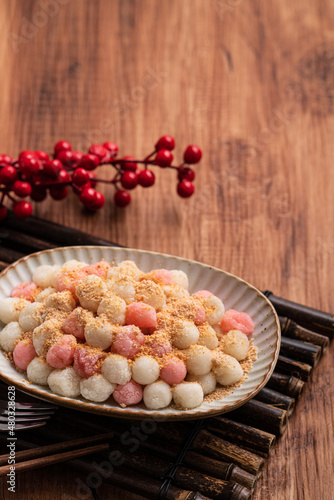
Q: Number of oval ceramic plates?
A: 1